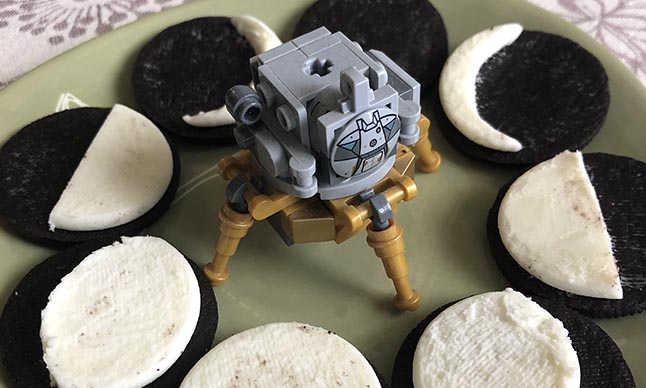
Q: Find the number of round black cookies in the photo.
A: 8